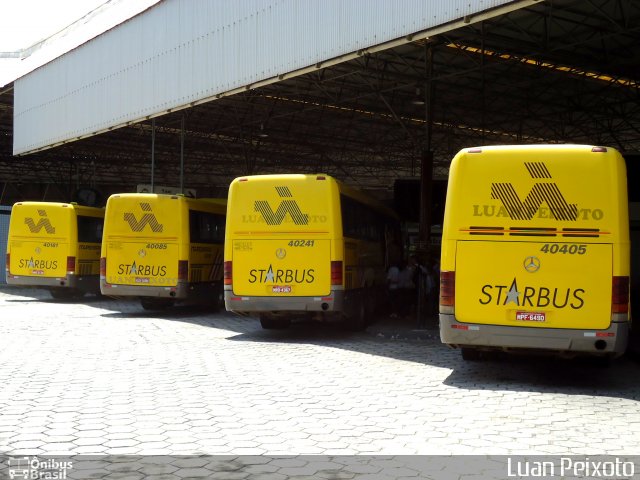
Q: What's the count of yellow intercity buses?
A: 4